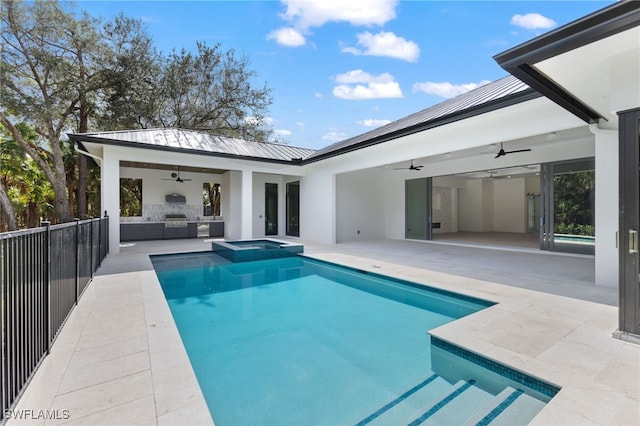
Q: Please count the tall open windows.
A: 2